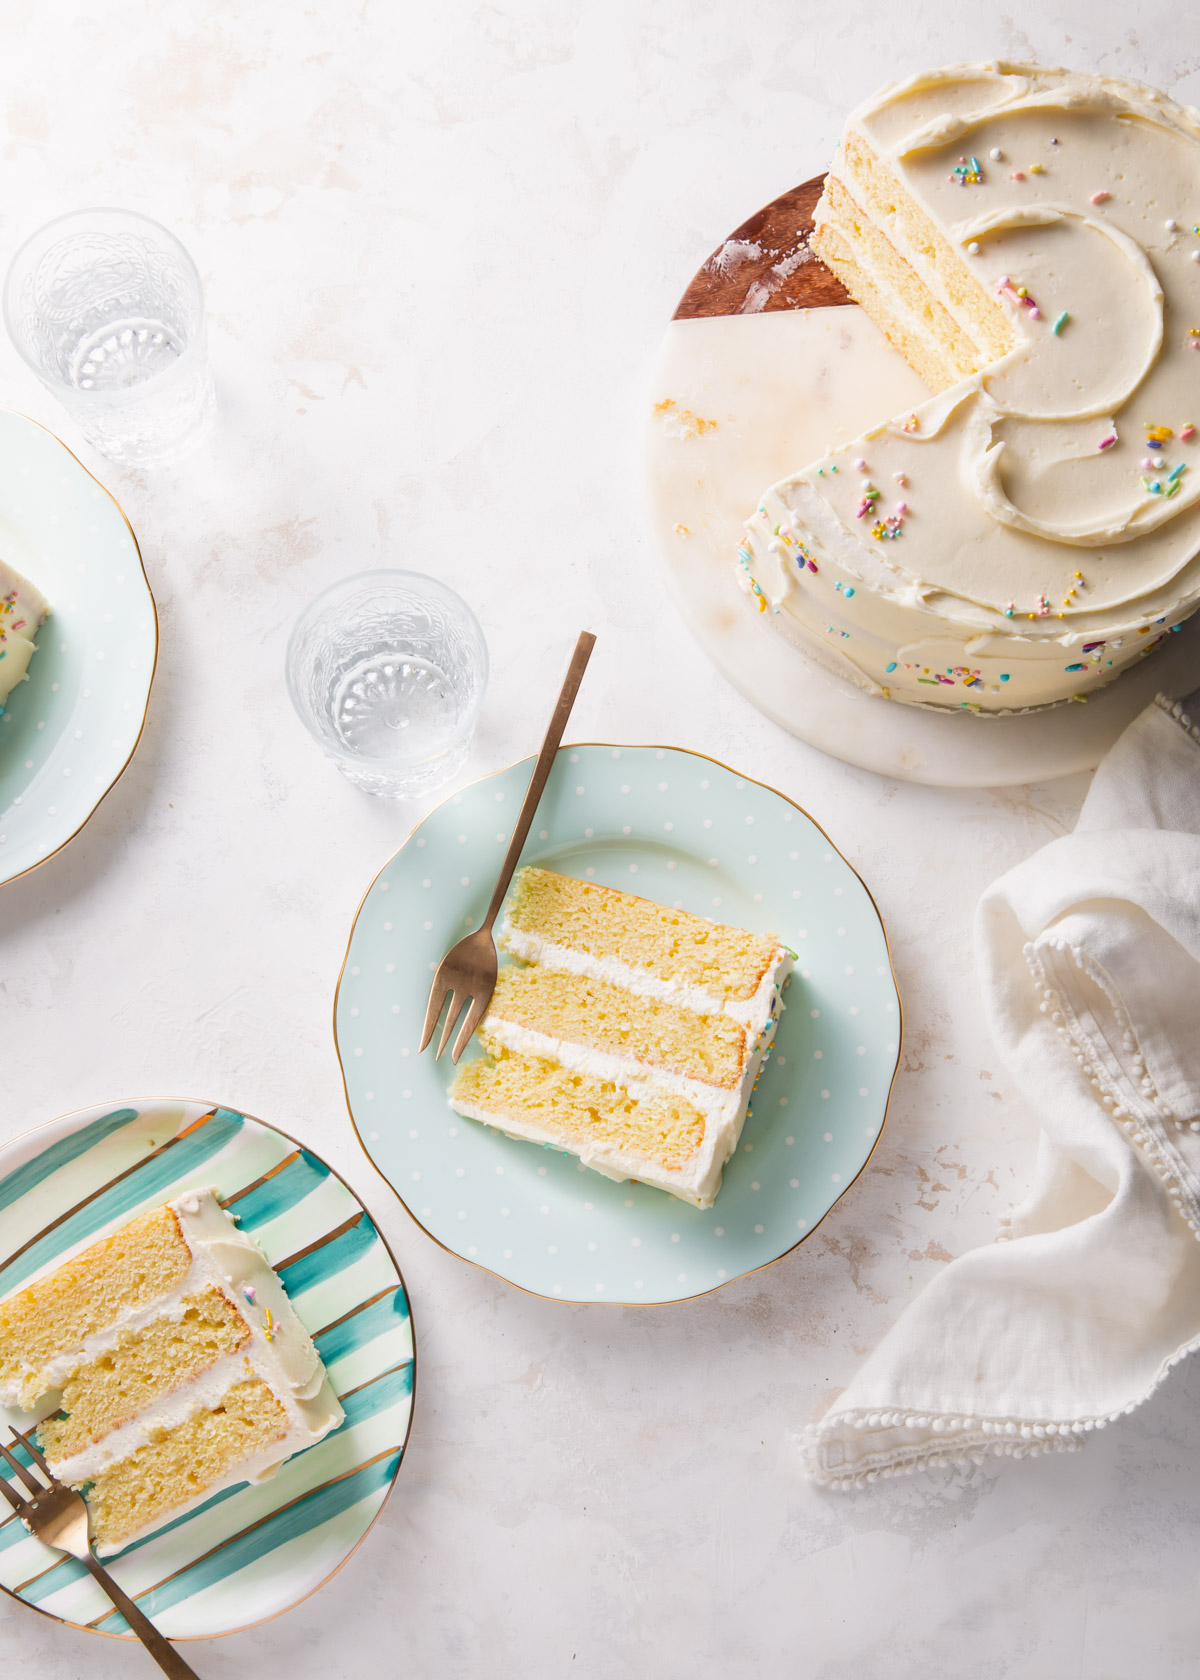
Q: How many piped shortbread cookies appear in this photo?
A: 0